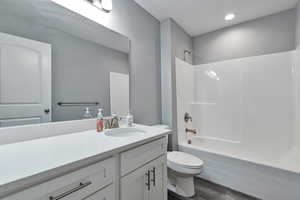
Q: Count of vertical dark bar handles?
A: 2